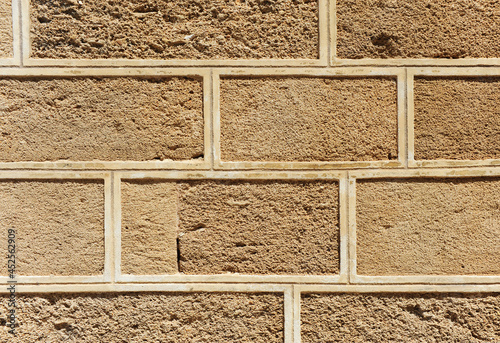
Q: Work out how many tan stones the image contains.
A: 11